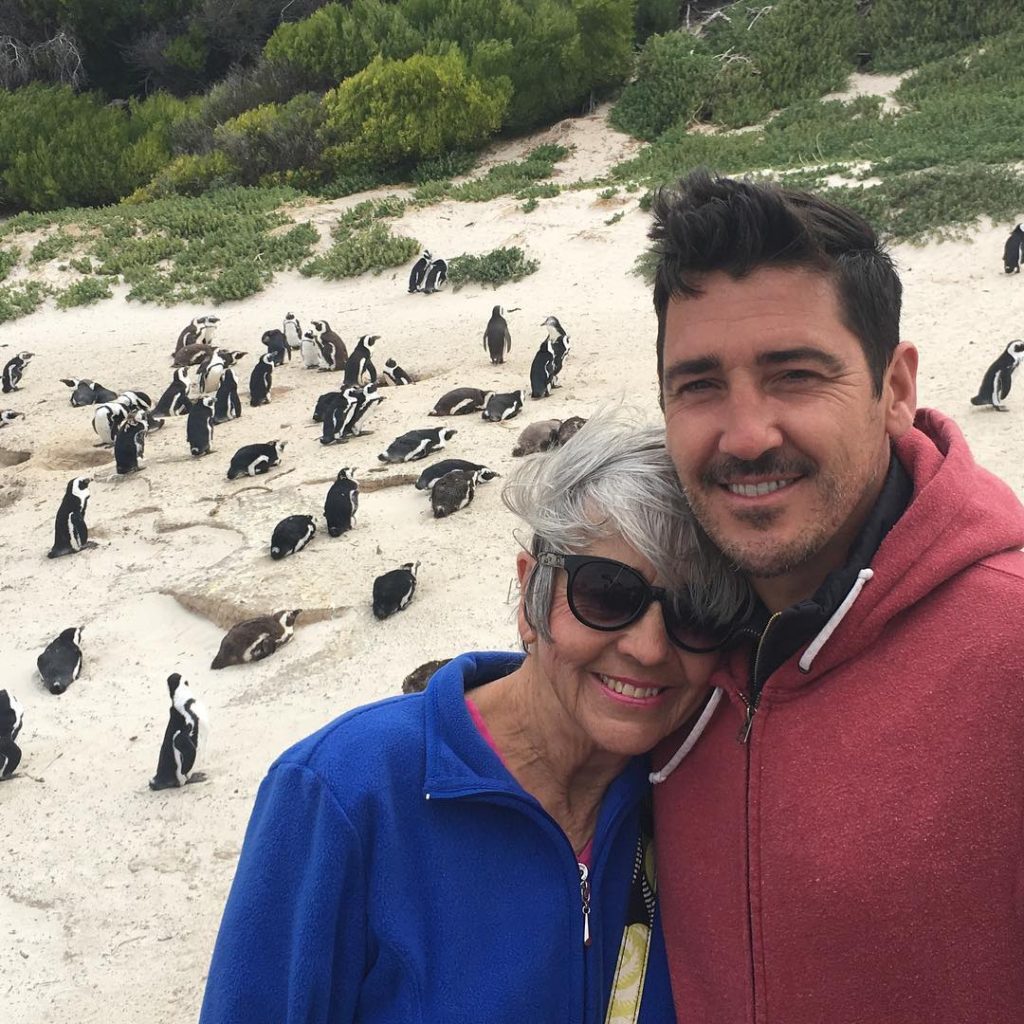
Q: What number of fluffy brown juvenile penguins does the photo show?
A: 2